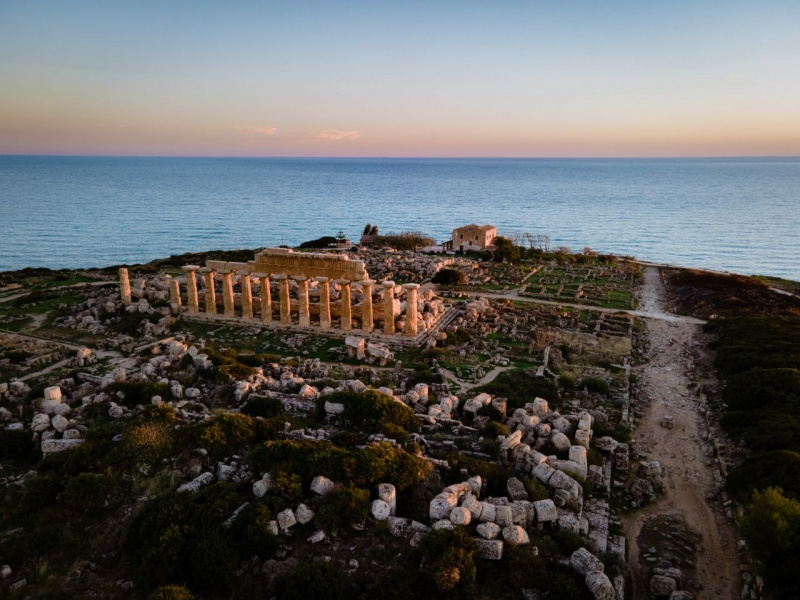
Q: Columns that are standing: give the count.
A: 14